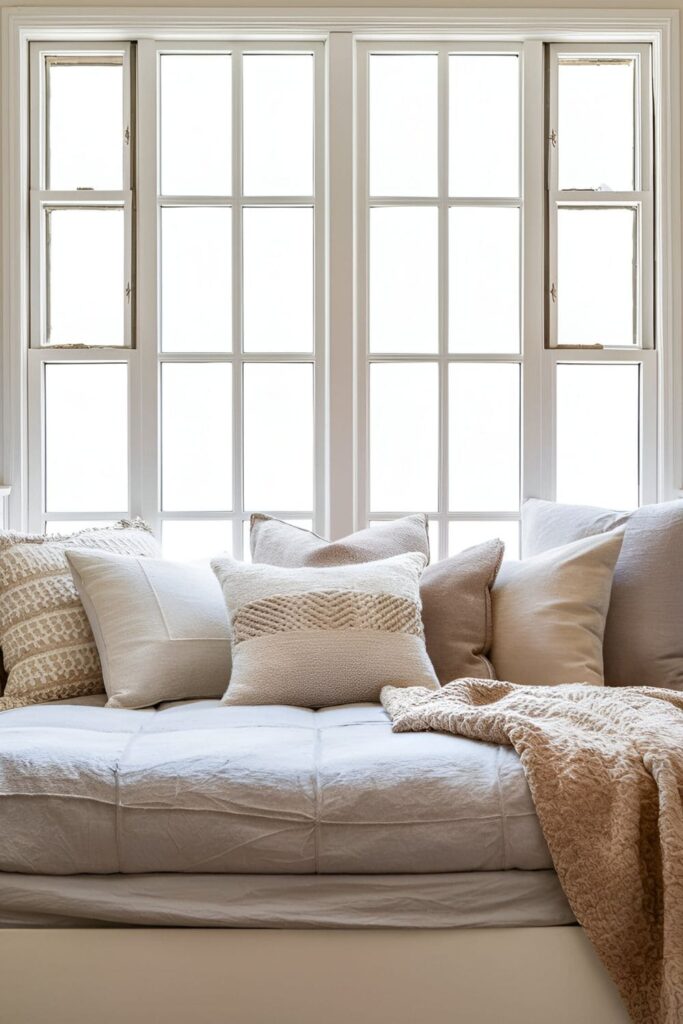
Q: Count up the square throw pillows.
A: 7